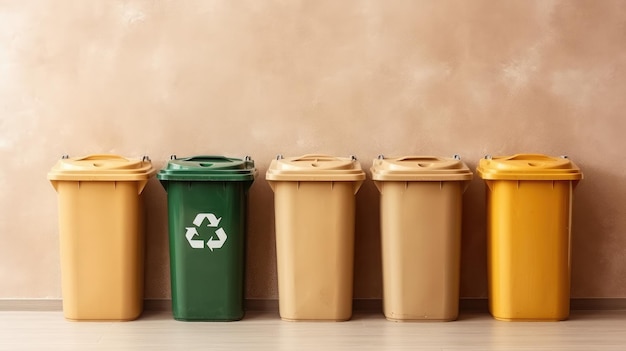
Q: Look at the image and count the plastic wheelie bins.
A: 5